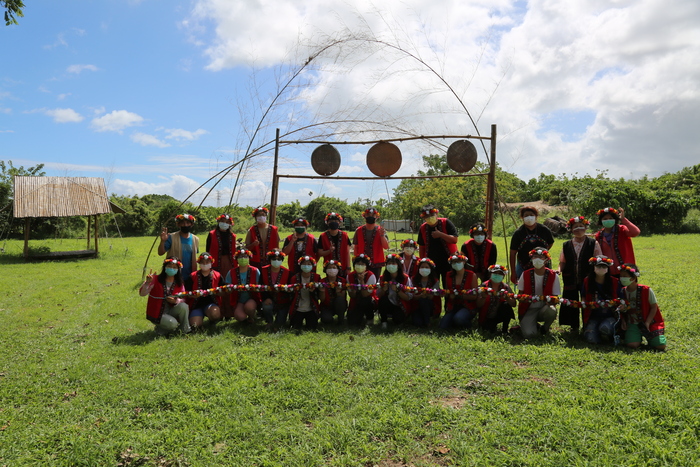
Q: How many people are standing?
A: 12